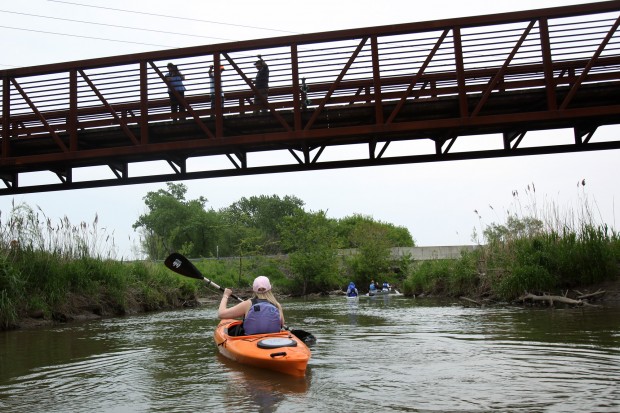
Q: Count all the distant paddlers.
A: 3